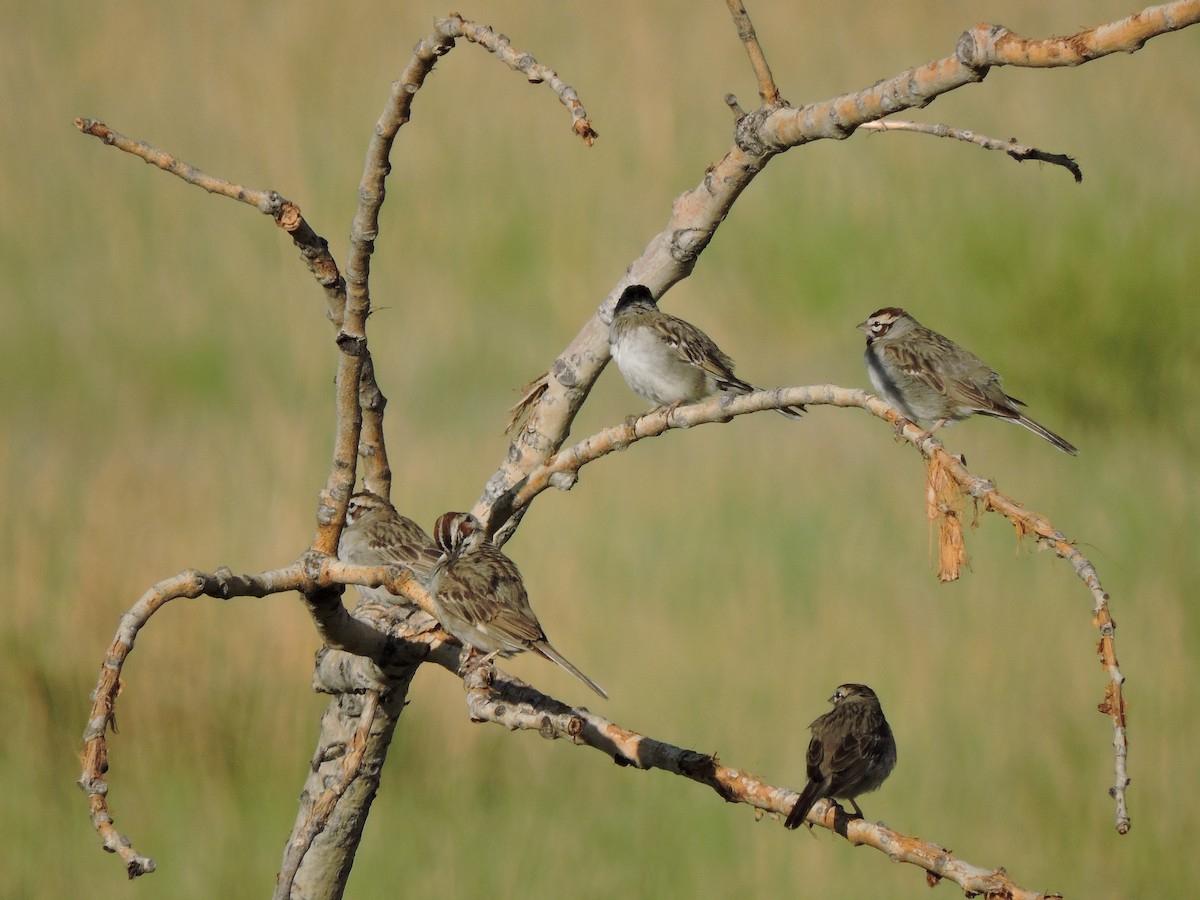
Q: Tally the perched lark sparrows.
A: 5